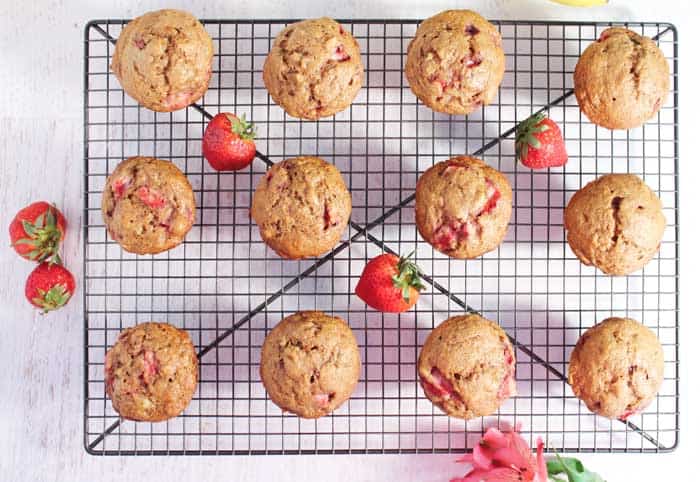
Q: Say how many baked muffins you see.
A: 12